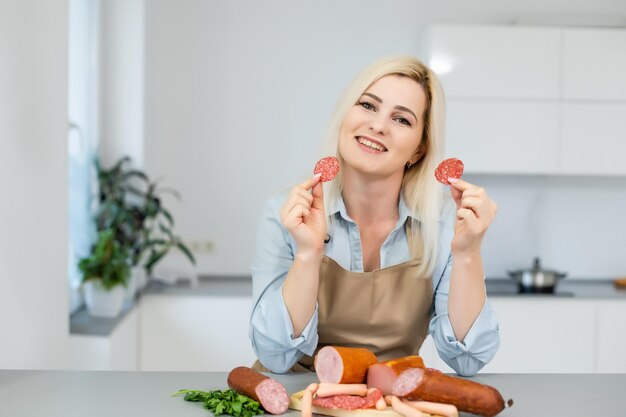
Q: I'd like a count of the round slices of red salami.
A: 2